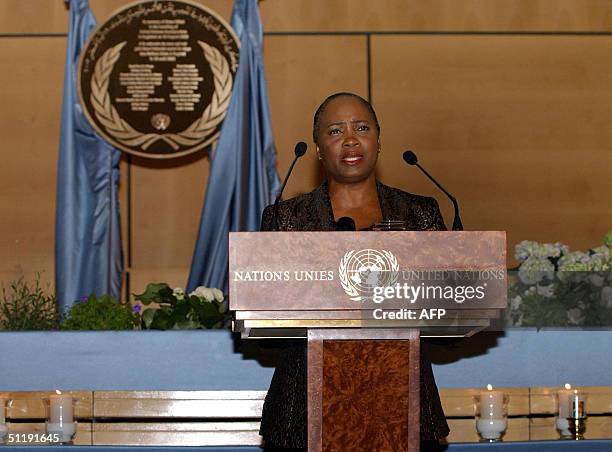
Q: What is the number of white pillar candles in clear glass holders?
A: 4